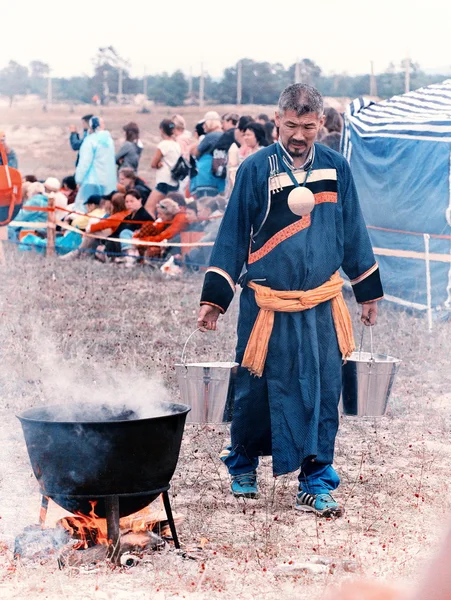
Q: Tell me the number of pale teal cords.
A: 1